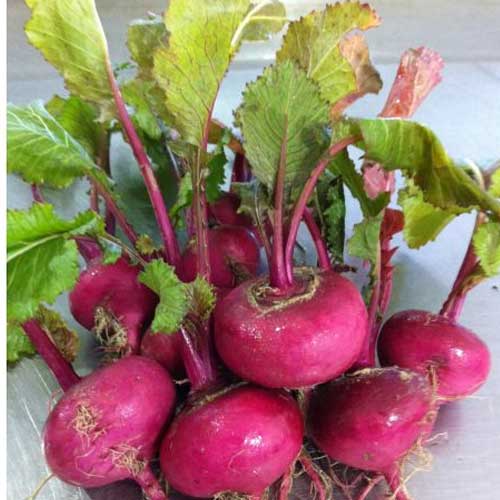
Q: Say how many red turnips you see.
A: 9